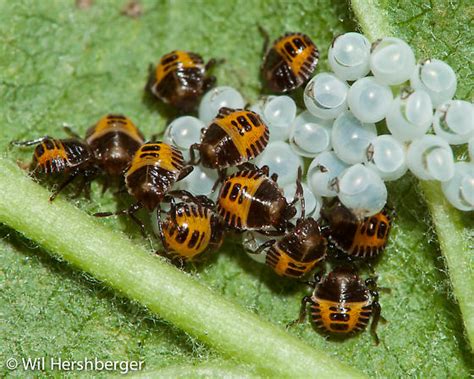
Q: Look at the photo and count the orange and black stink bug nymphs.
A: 11